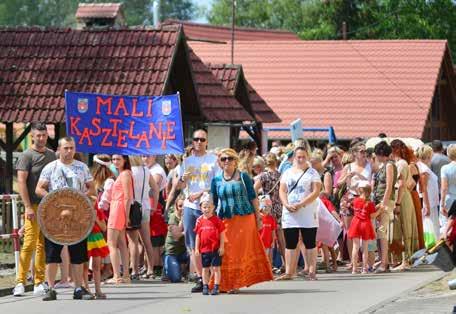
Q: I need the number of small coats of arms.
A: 2